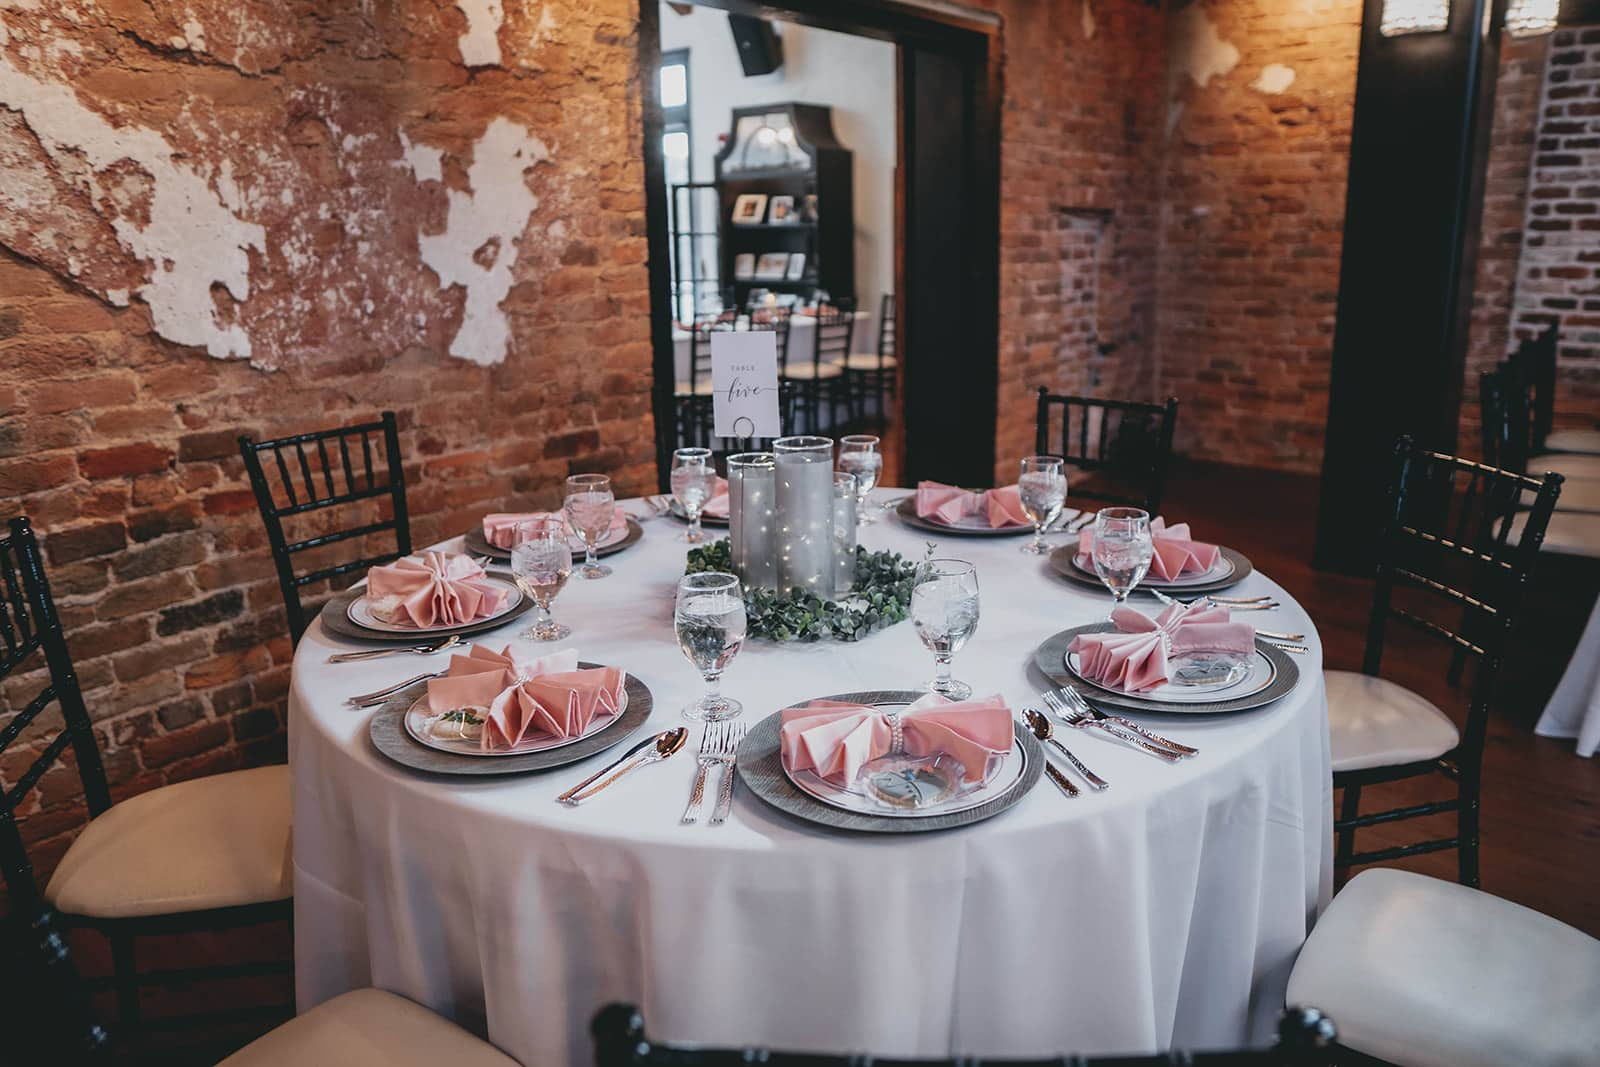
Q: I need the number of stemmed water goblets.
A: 8